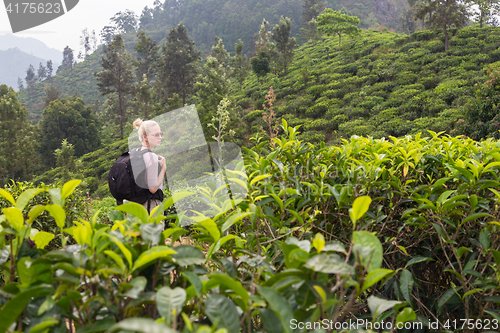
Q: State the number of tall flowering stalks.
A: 2